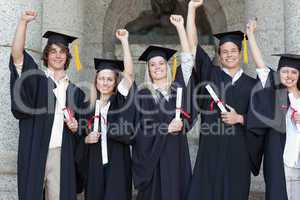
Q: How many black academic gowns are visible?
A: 5